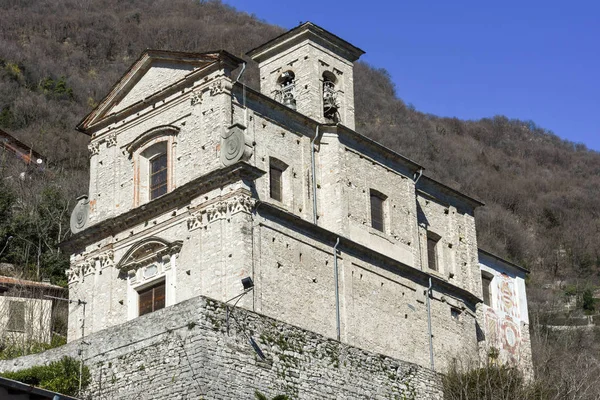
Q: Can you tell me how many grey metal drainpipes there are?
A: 5